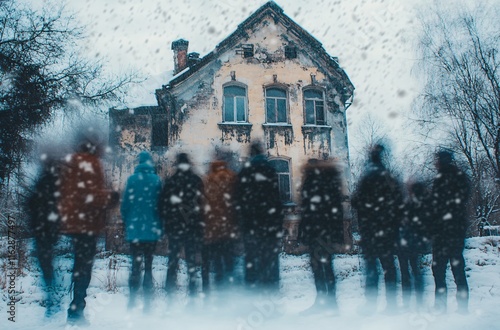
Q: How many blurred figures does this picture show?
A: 10